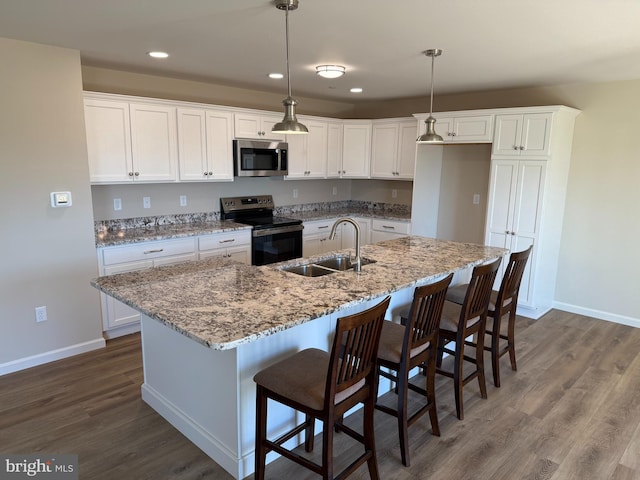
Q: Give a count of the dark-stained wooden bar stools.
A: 4